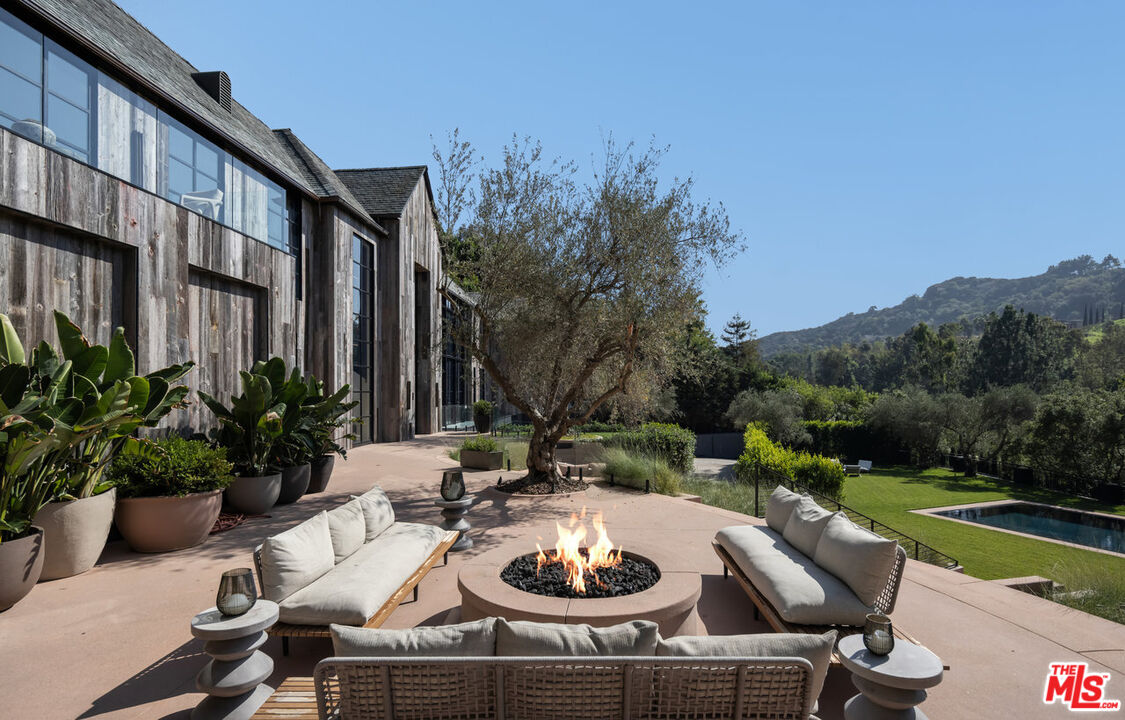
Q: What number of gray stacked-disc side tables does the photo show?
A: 3